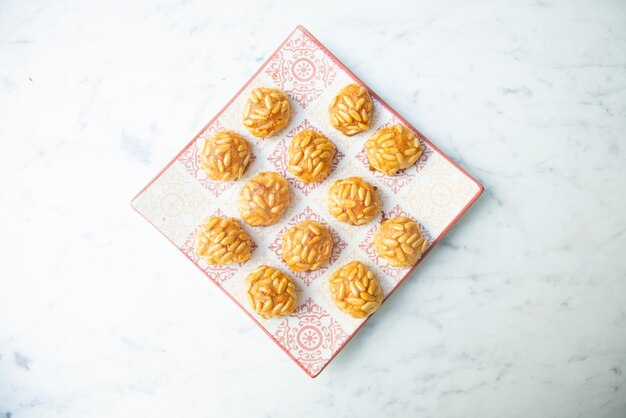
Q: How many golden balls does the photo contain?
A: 12